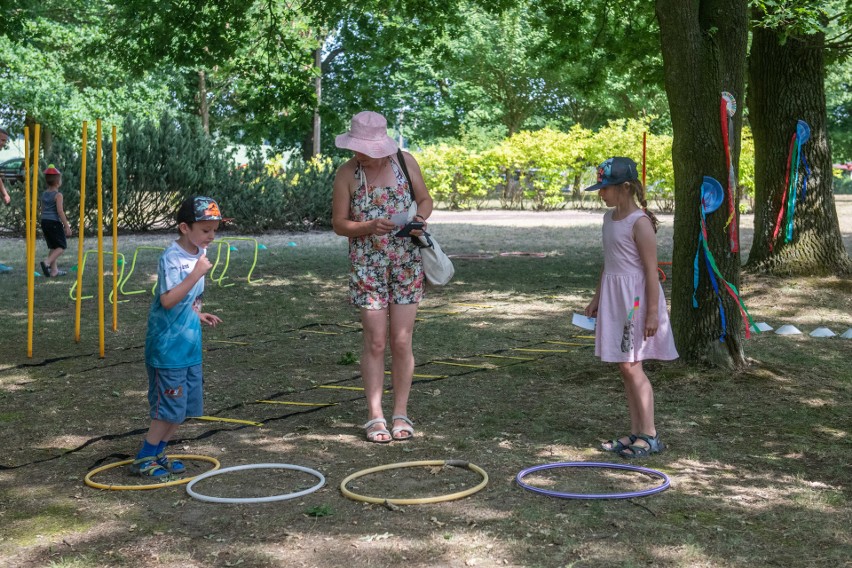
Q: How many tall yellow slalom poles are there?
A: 5